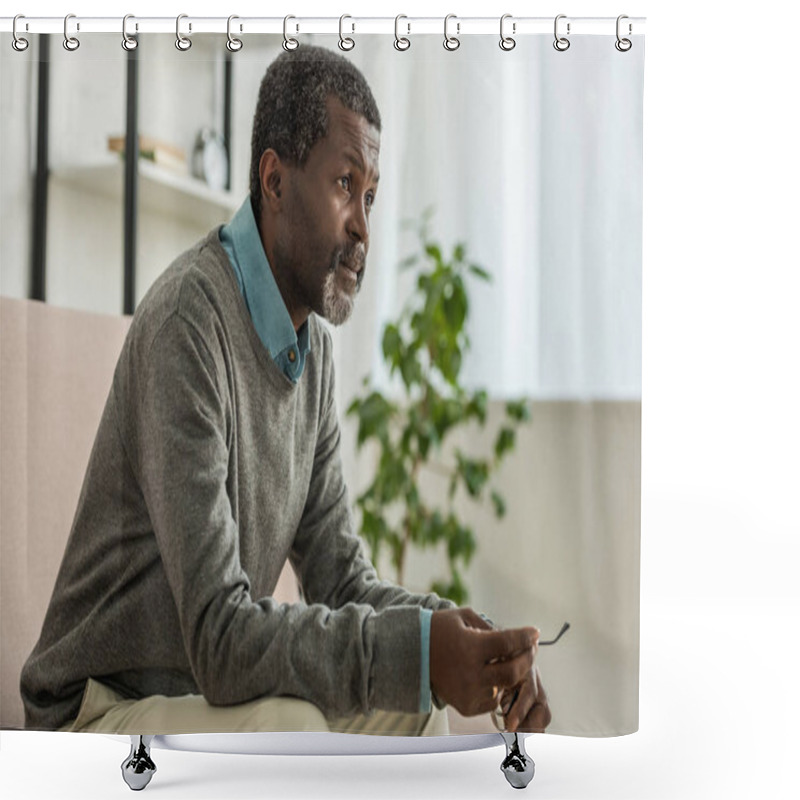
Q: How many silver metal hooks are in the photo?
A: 12